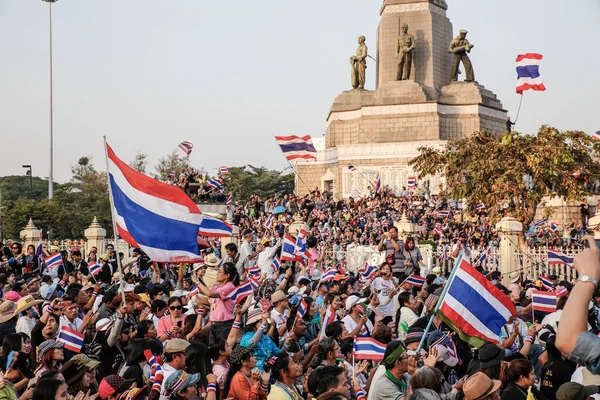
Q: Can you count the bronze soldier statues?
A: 3